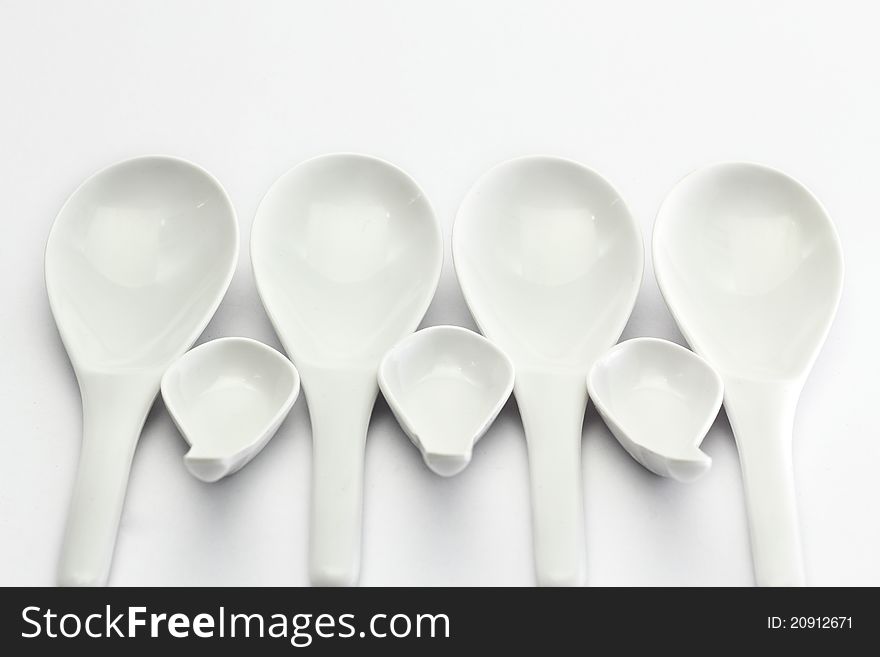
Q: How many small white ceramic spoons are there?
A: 3